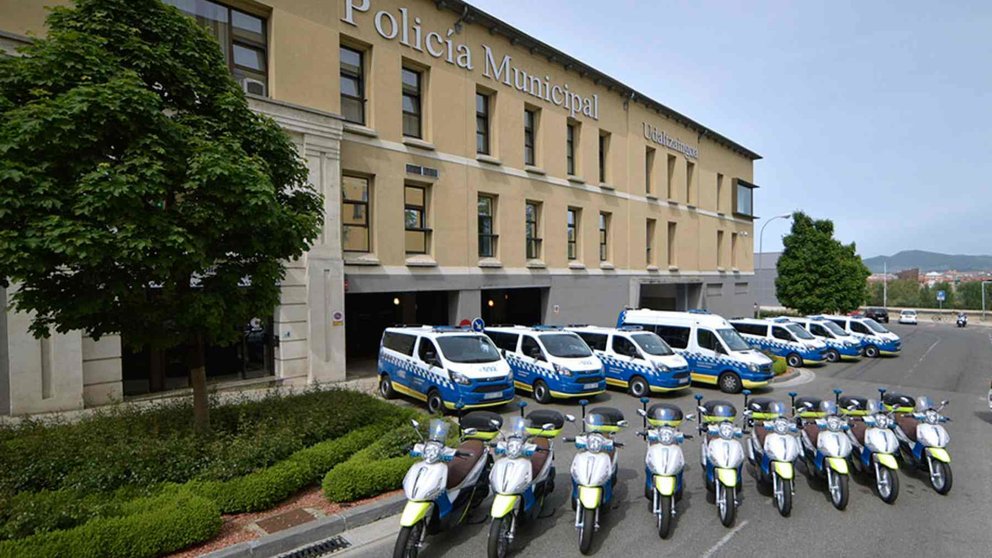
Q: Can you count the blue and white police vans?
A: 7